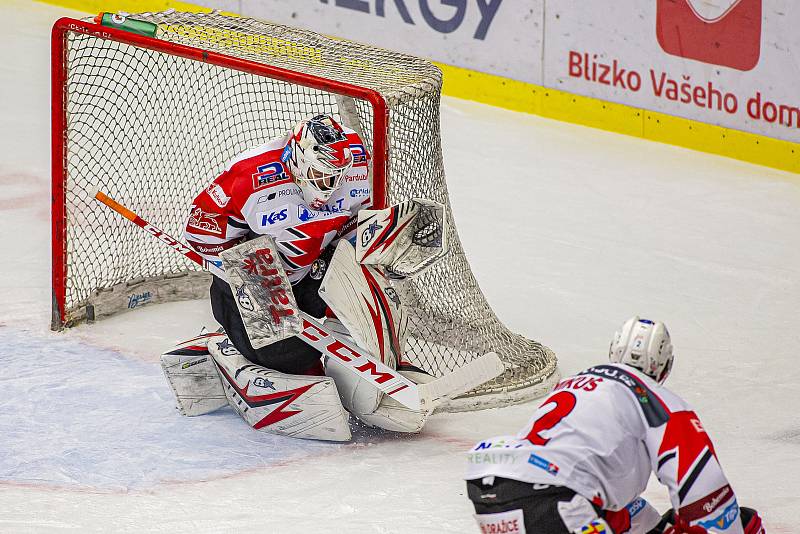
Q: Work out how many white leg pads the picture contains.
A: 2